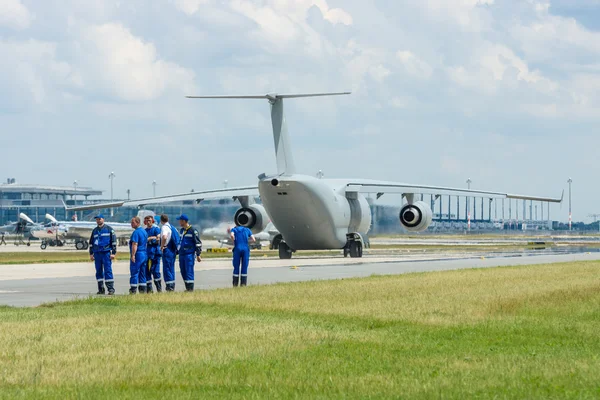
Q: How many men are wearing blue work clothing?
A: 6